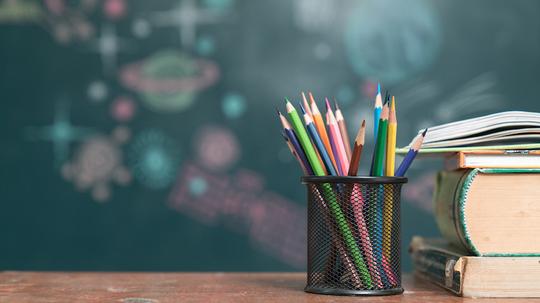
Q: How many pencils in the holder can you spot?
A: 15